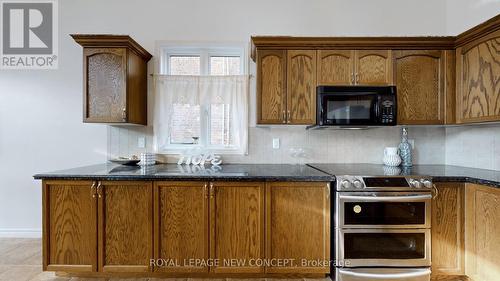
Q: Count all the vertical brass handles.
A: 11